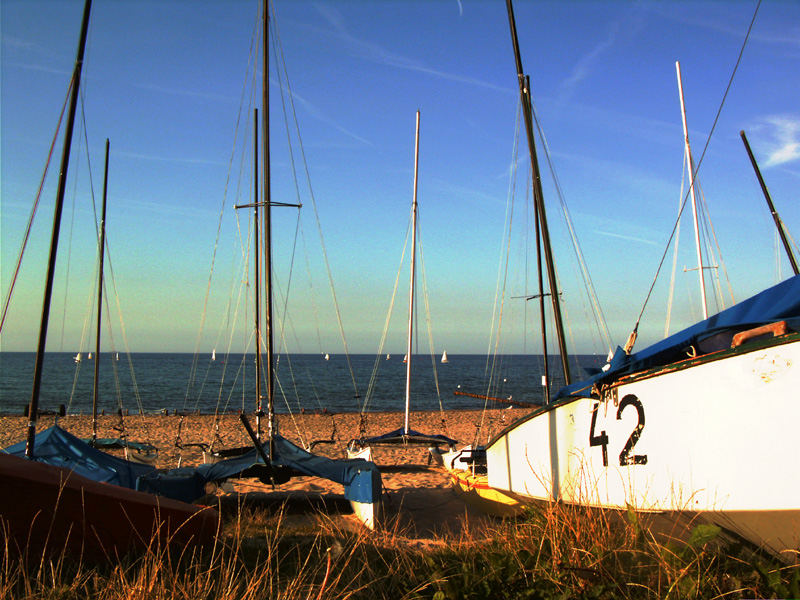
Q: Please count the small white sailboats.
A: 8